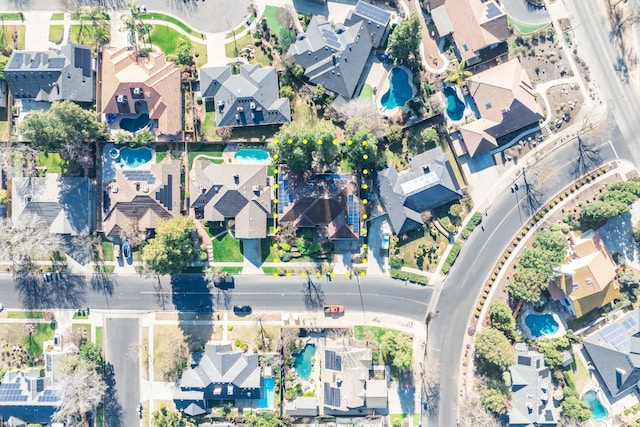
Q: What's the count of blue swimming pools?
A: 9